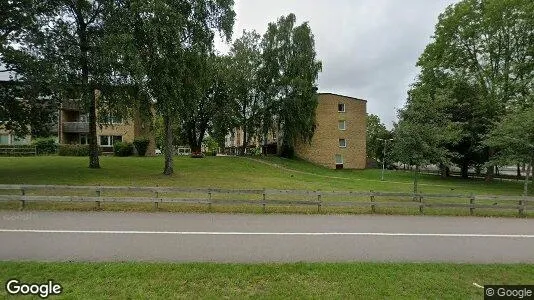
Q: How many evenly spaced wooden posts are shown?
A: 10